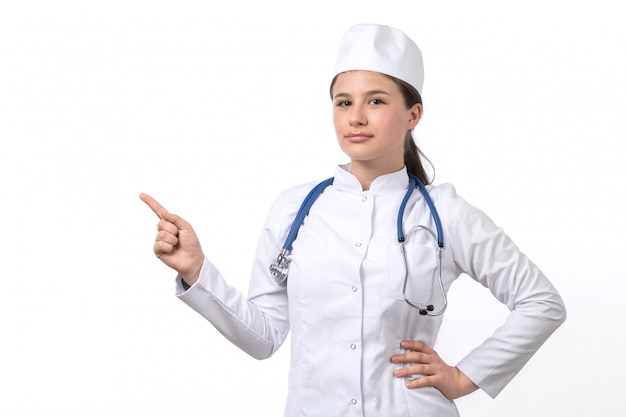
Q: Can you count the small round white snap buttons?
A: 5